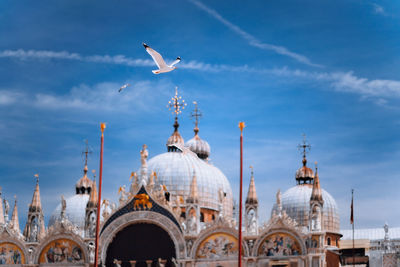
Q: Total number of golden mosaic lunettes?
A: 4